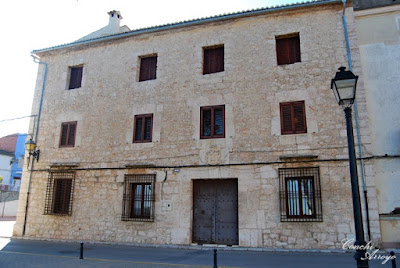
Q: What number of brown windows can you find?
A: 11